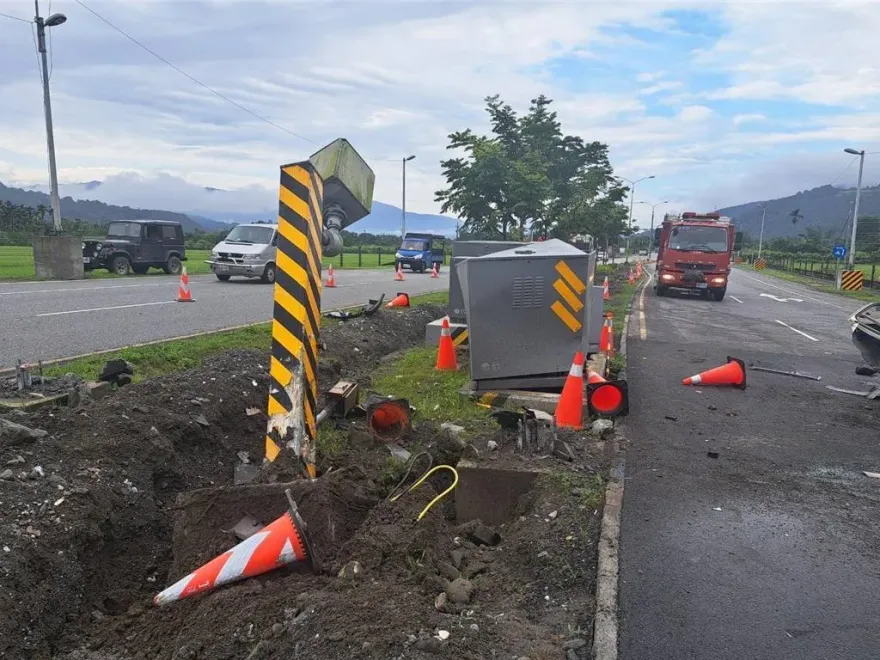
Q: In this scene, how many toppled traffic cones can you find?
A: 5